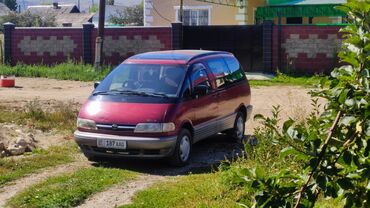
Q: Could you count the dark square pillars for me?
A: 4